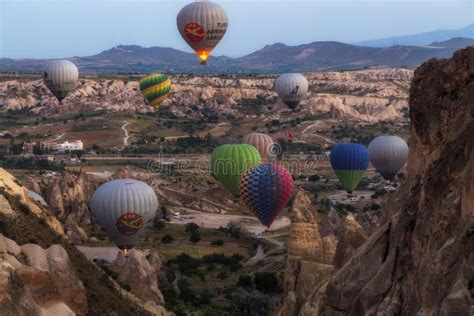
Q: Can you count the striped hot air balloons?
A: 1